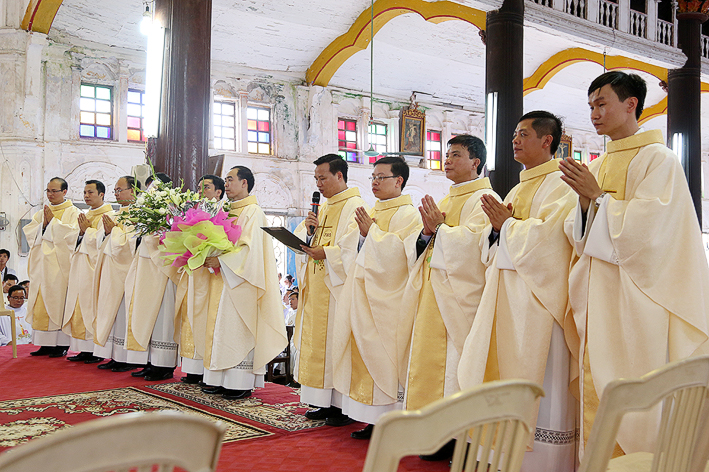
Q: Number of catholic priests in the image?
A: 11